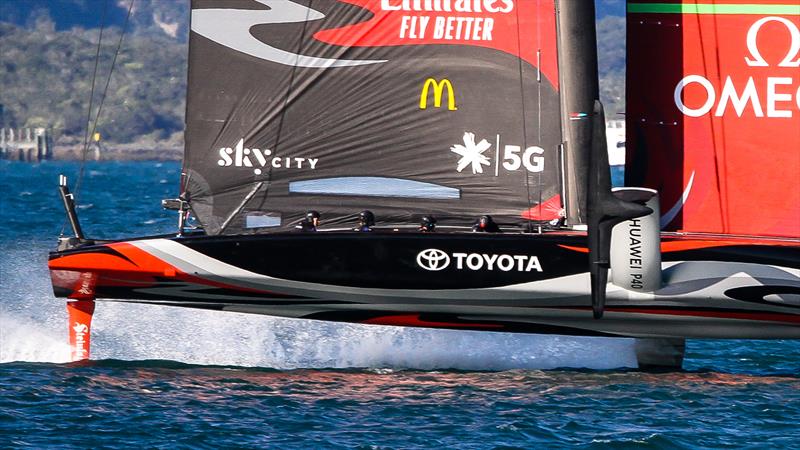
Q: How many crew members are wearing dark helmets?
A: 4